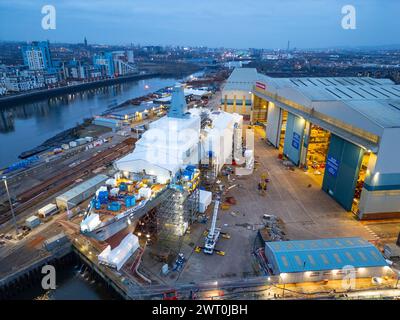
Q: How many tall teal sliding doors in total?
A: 2